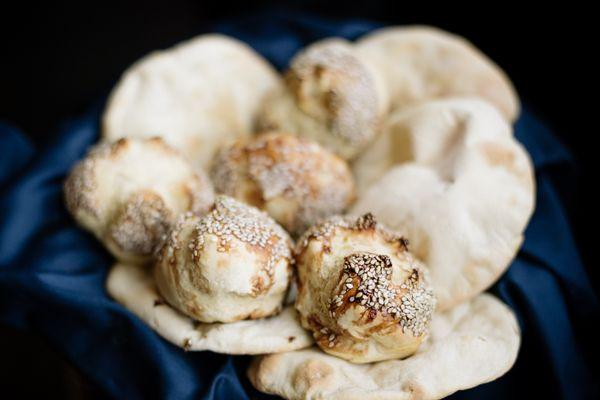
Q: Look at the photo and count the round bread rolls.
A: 5